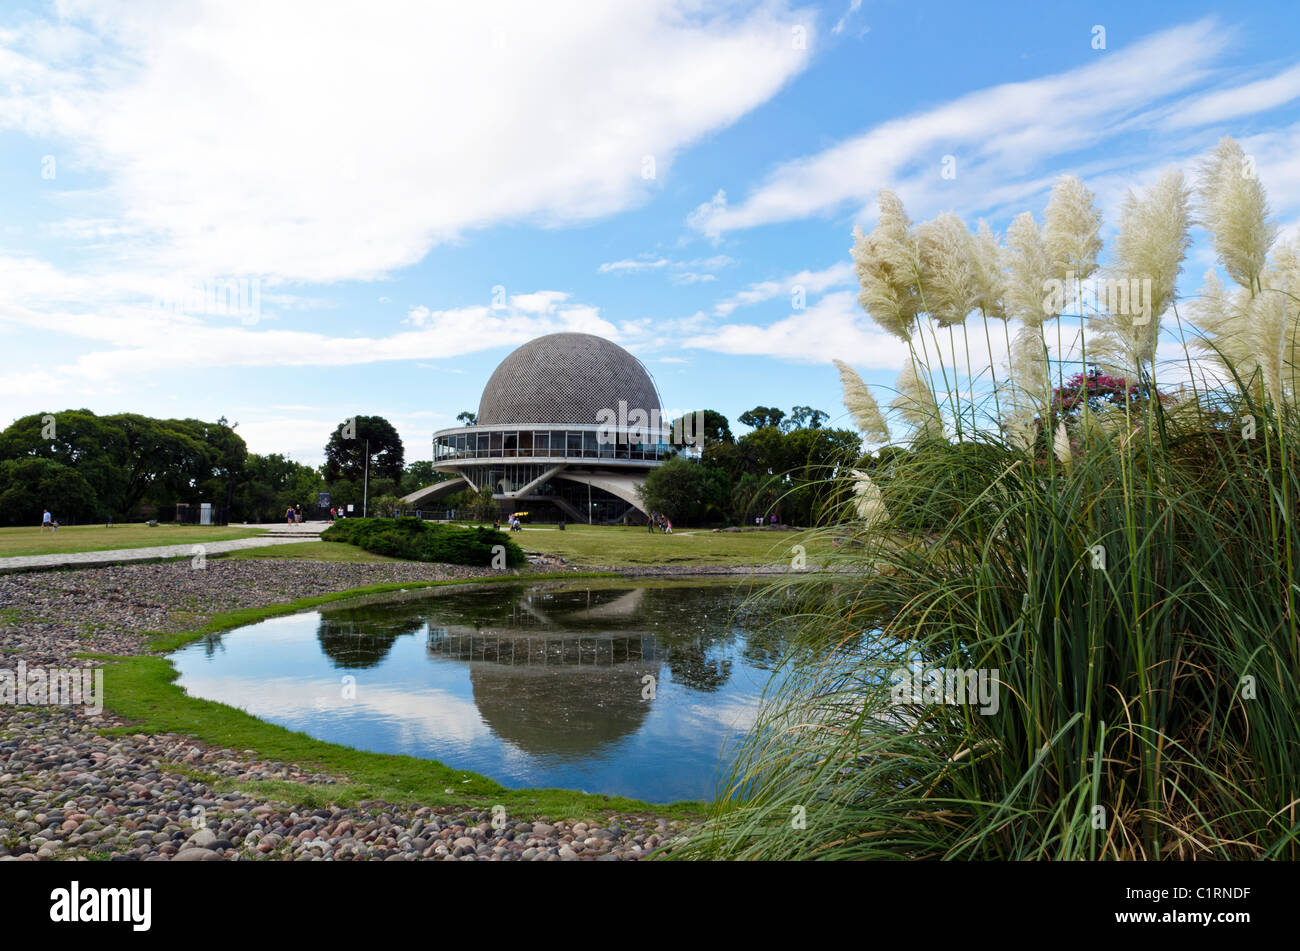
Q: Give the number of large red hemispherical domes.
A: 0